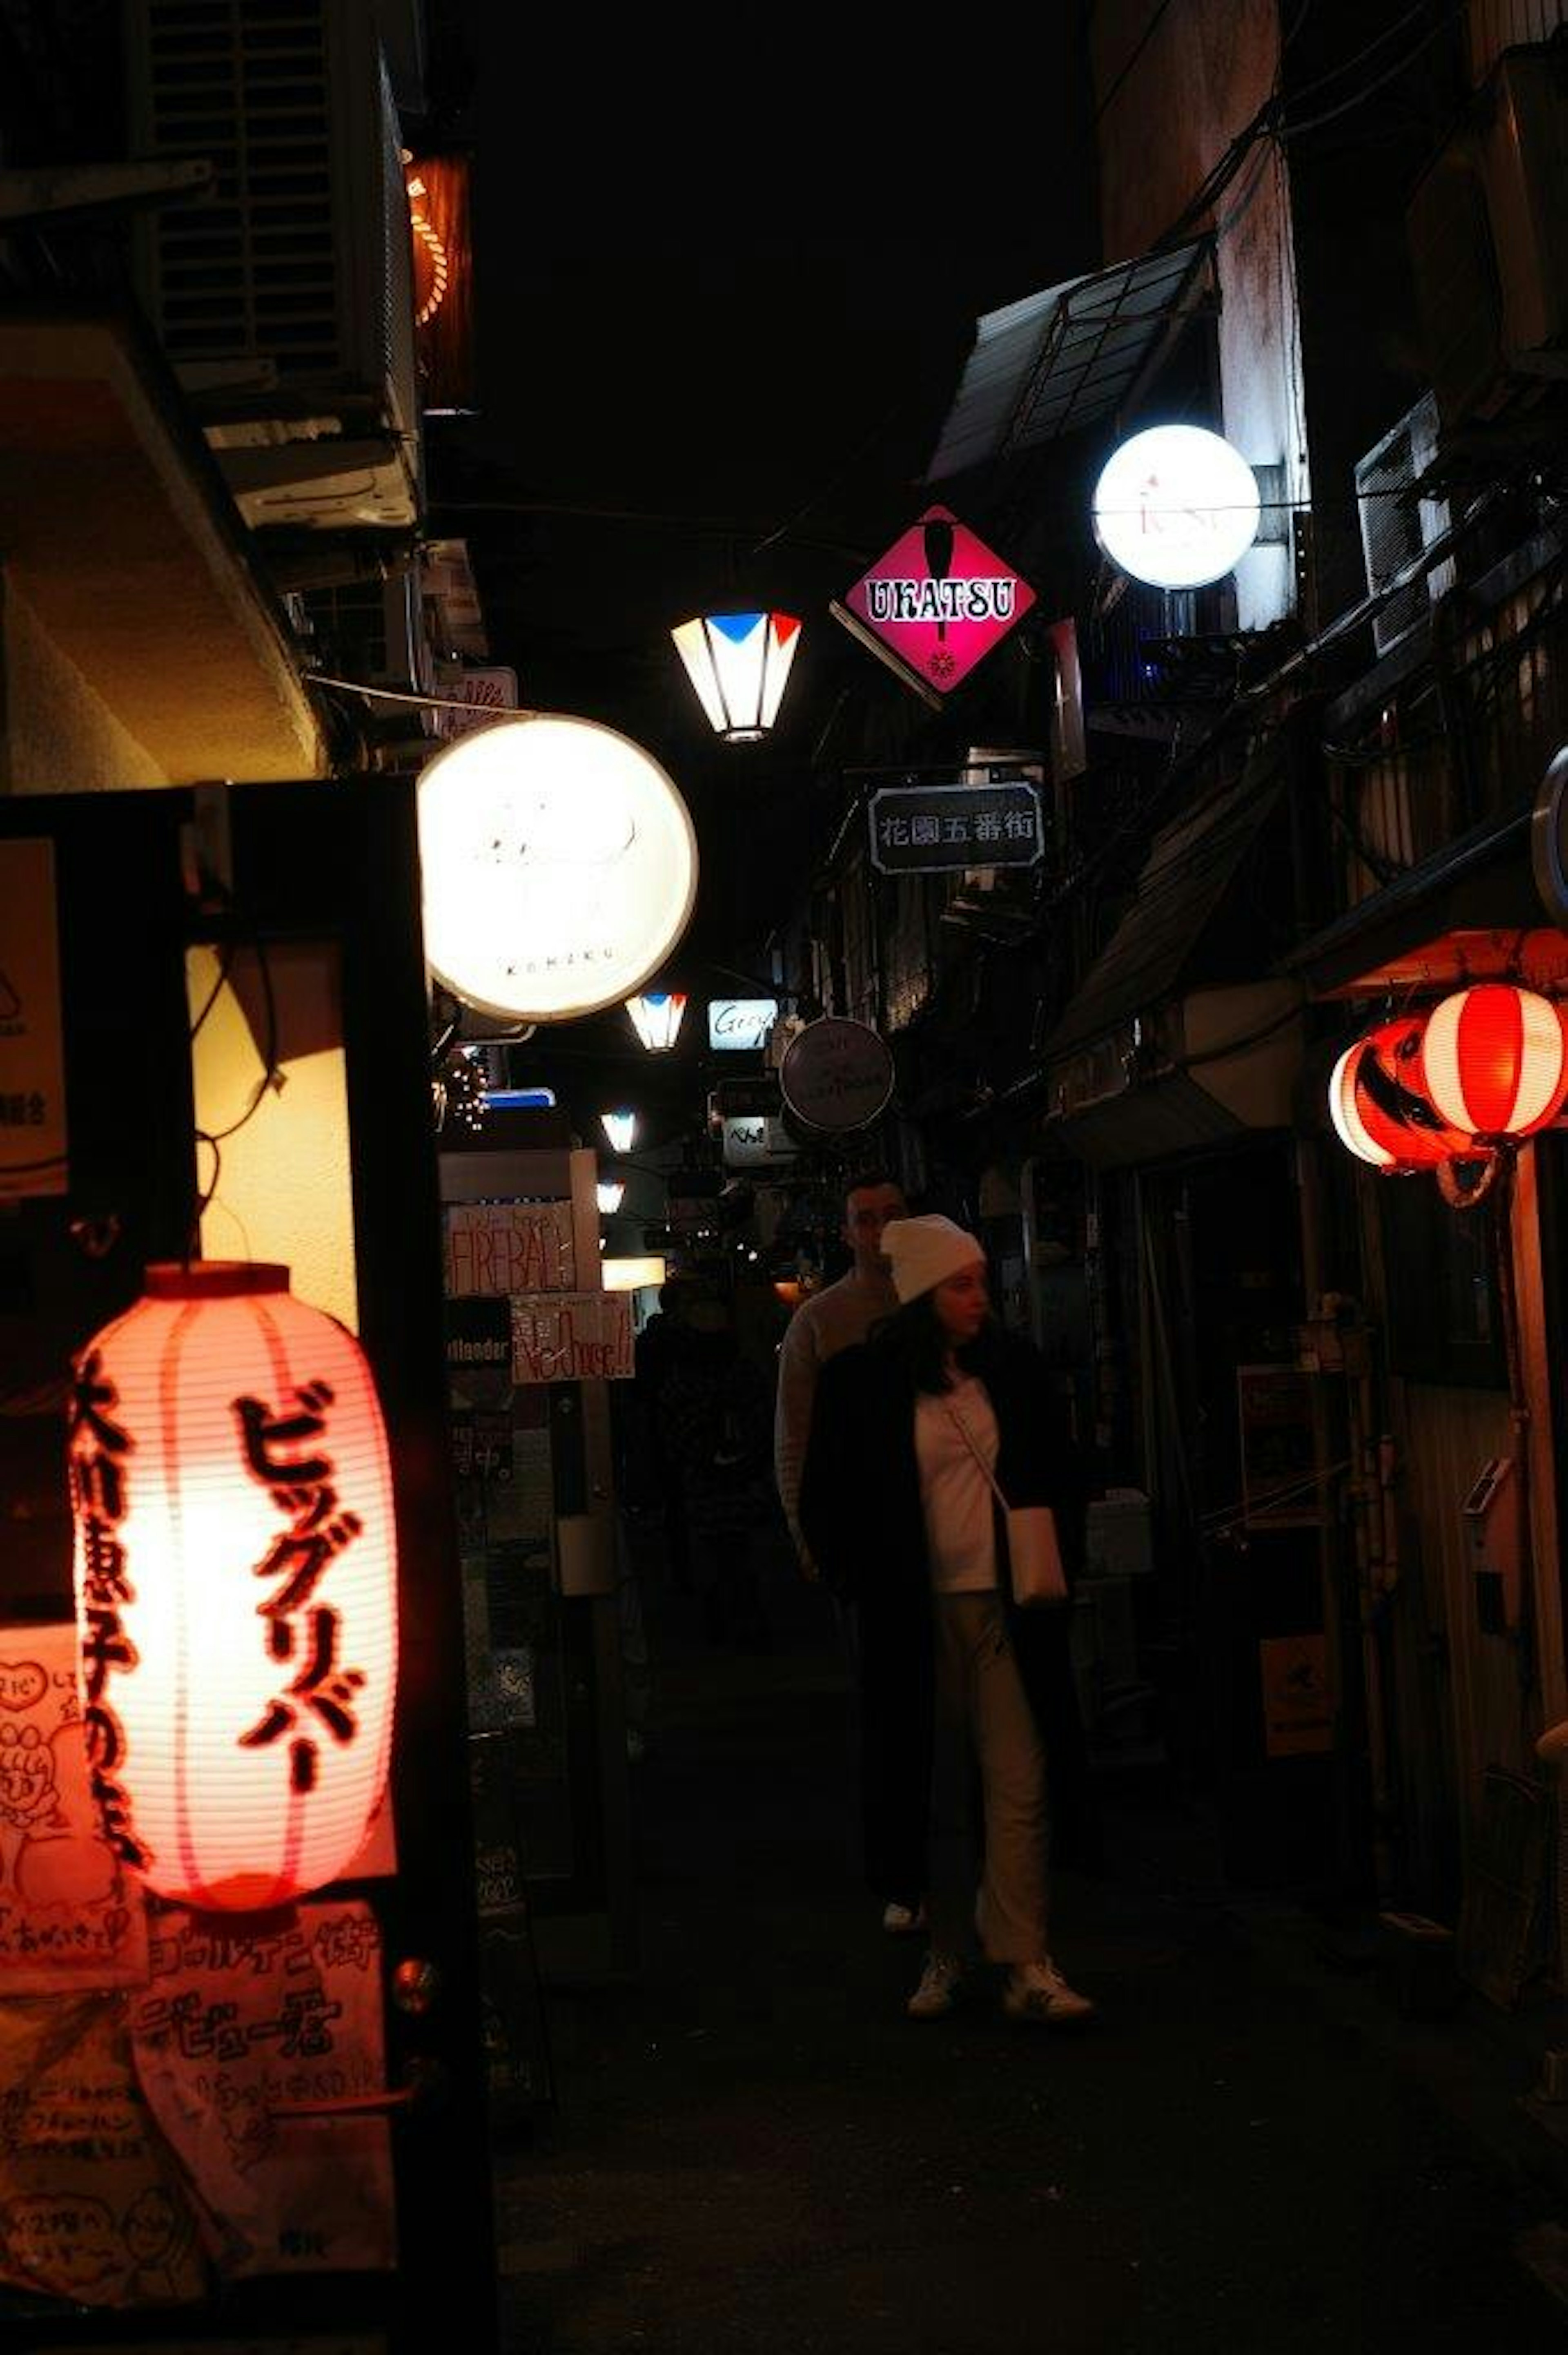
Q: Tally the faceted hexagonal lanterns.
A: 4